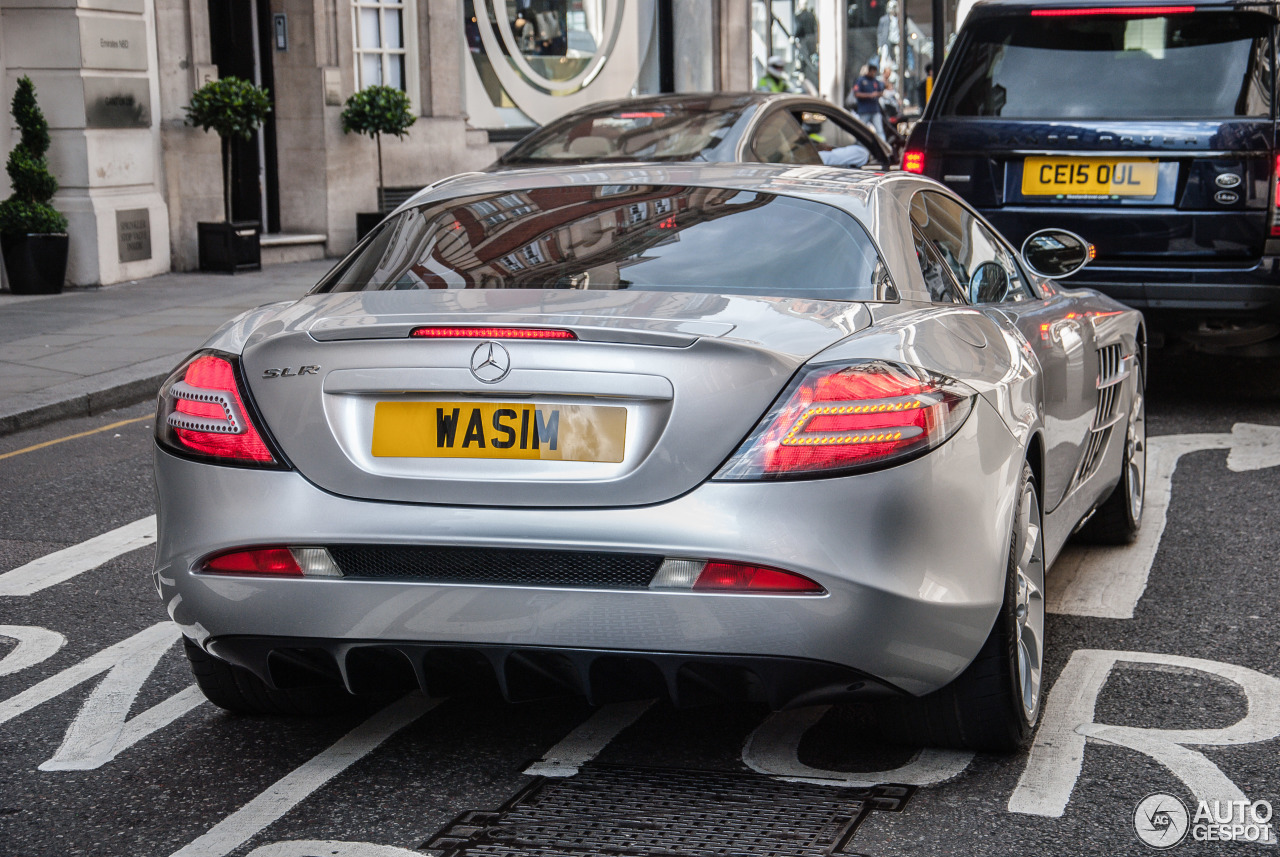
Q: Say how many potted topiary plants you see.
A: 3